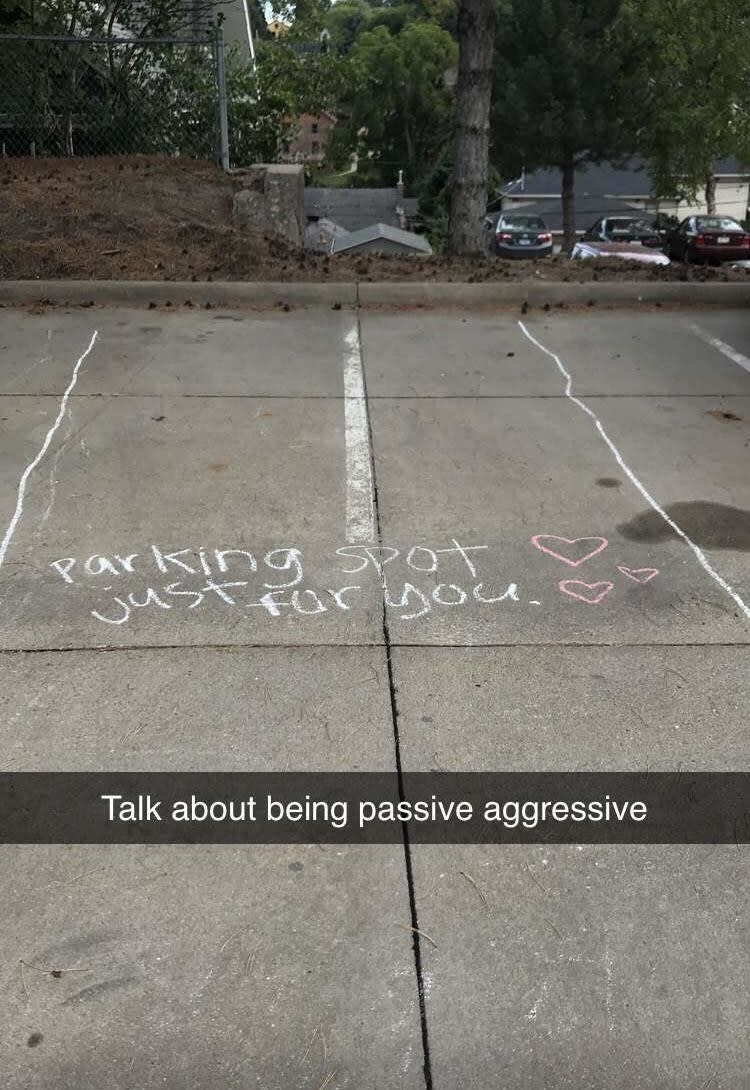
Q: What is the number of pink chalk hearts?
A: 3